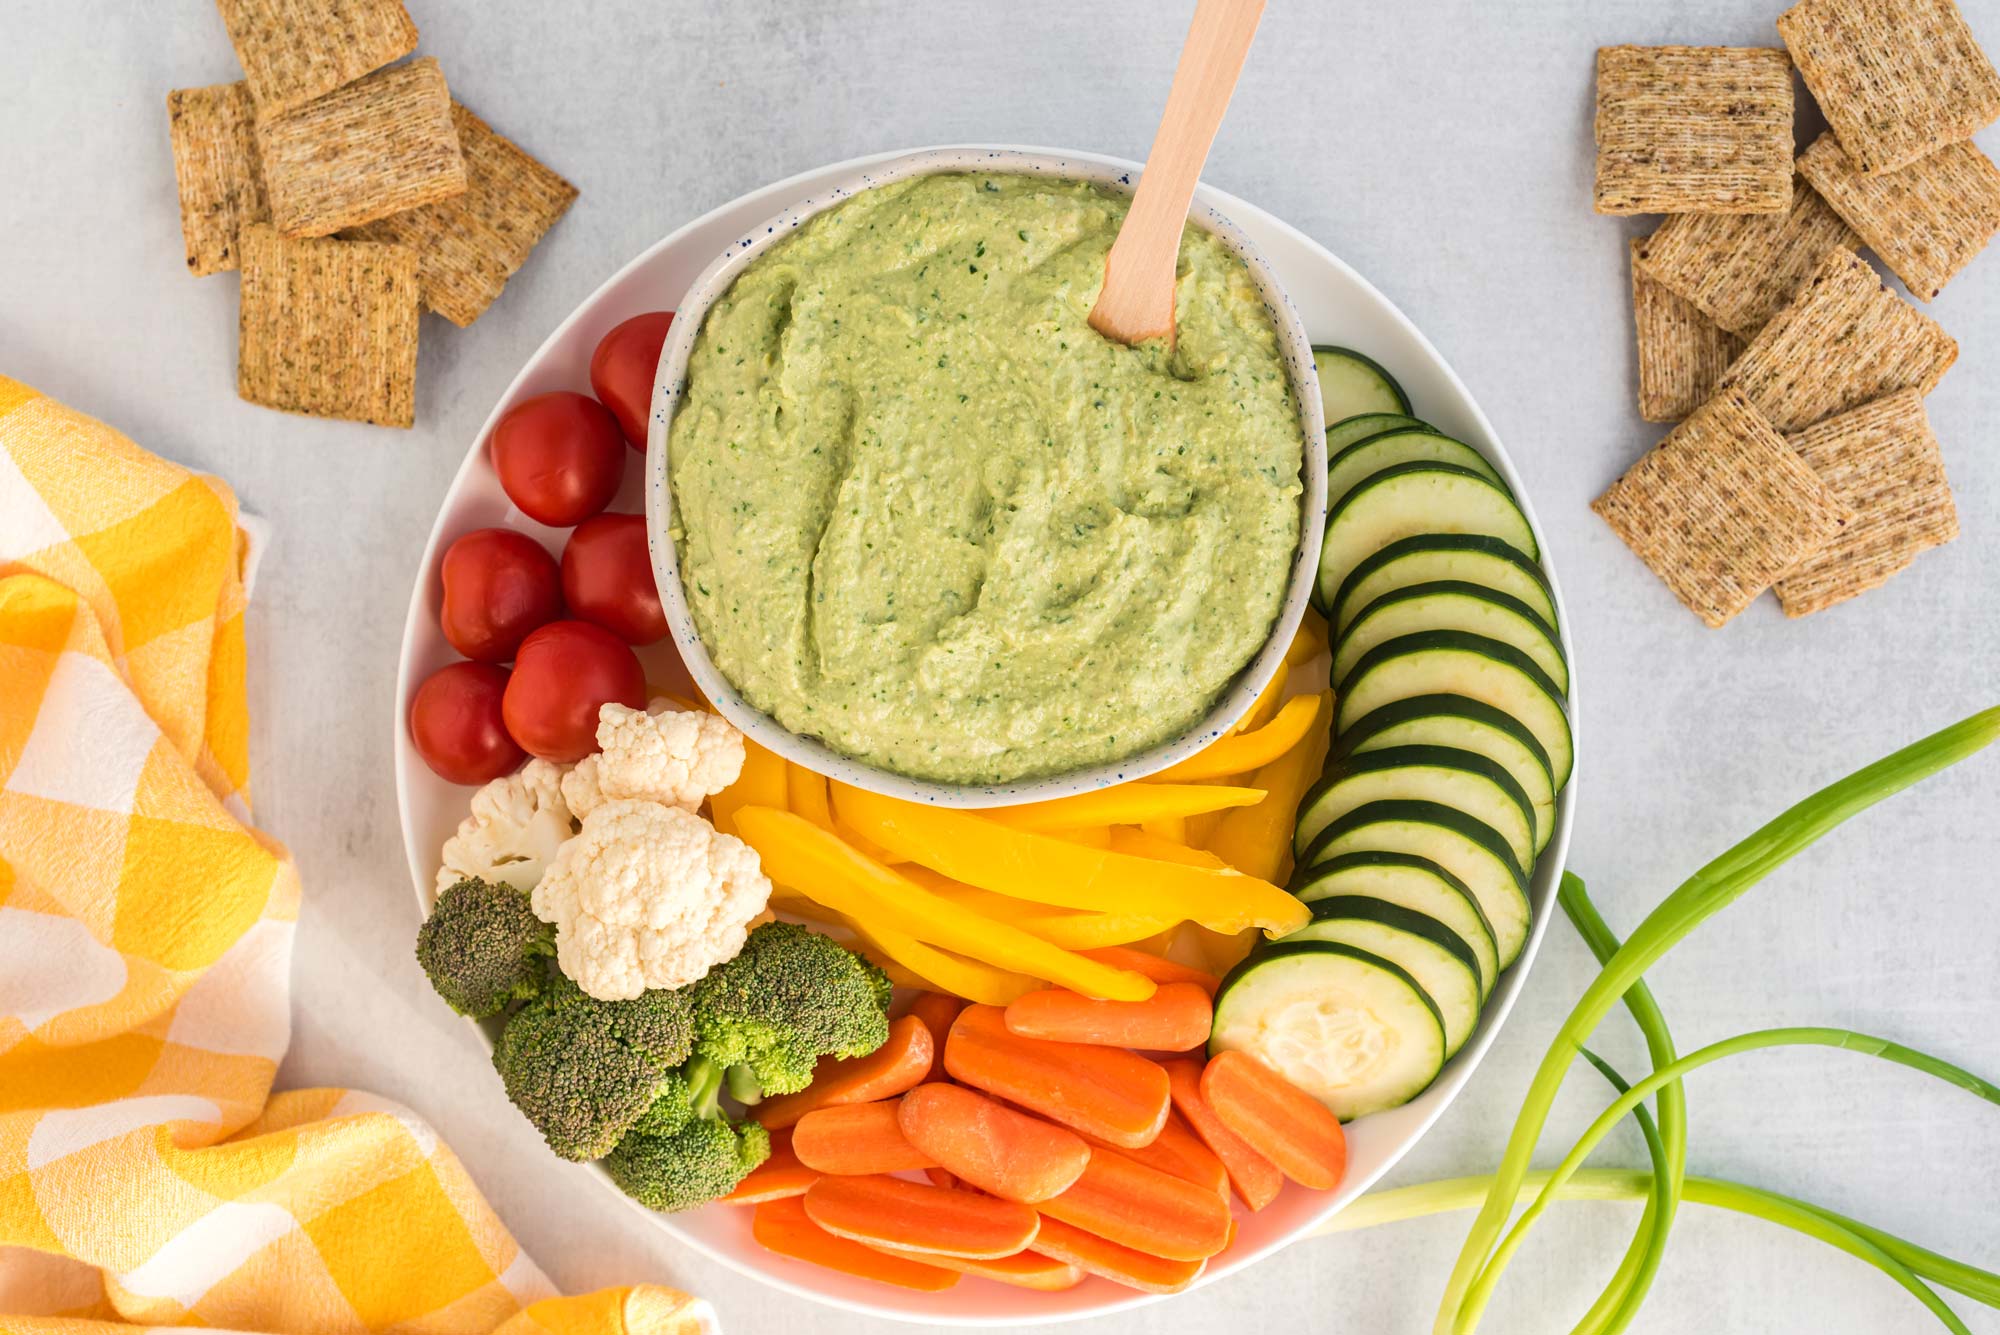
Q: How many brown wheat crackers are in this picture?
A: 13